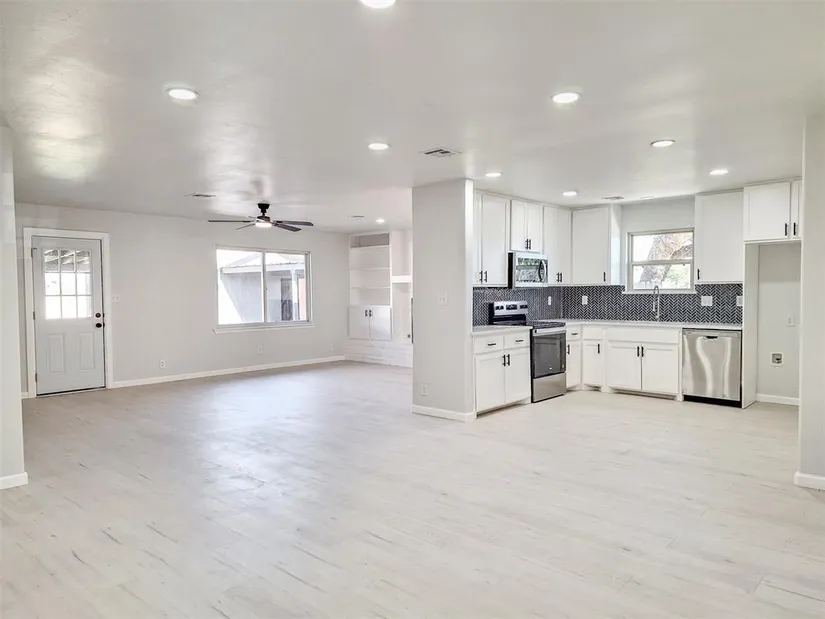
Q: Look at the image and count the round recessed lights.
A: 9